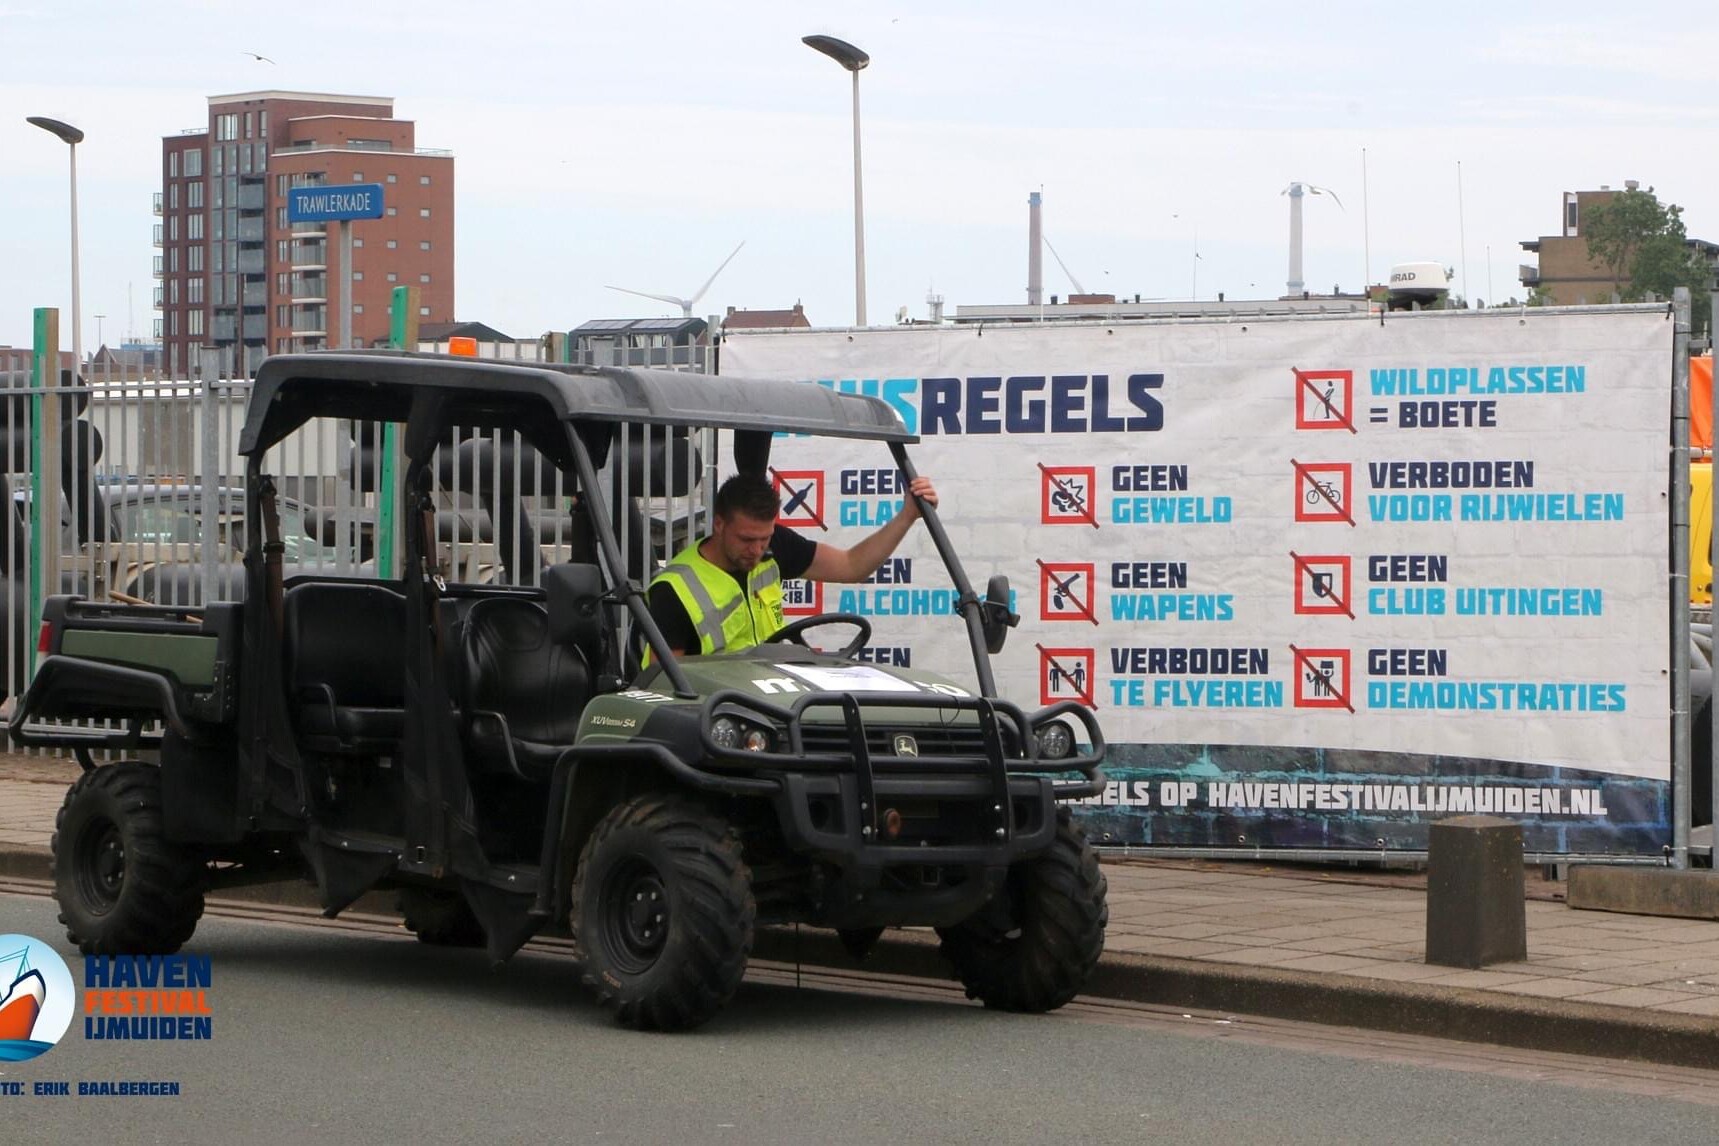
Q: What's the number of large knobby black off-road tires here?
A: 4